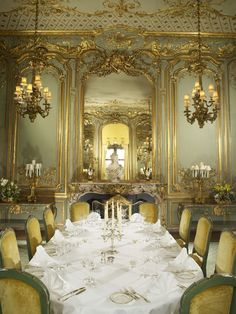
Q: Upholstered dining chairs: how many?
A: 10